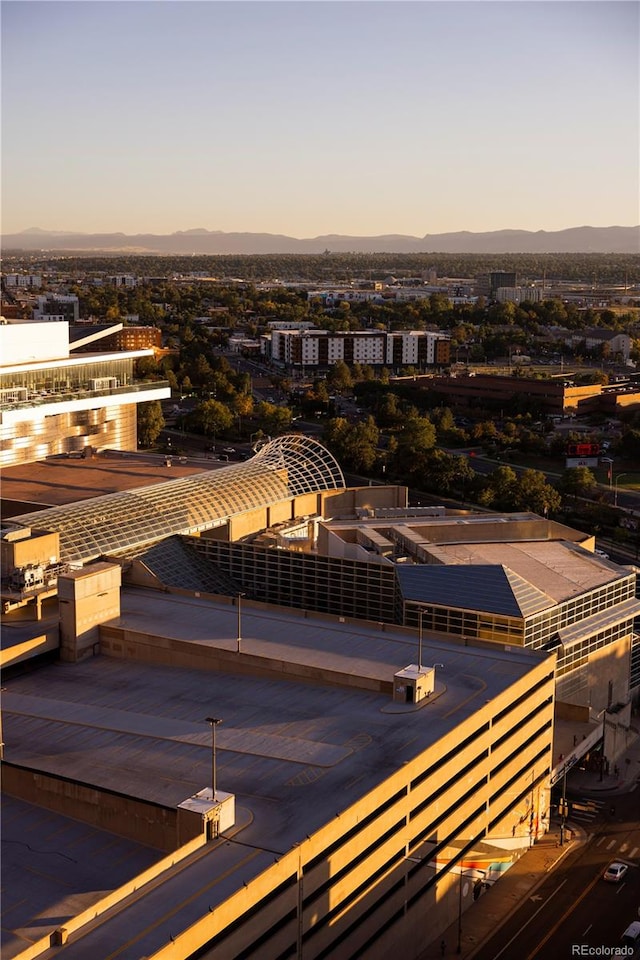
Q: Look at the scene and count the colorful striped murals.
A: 1